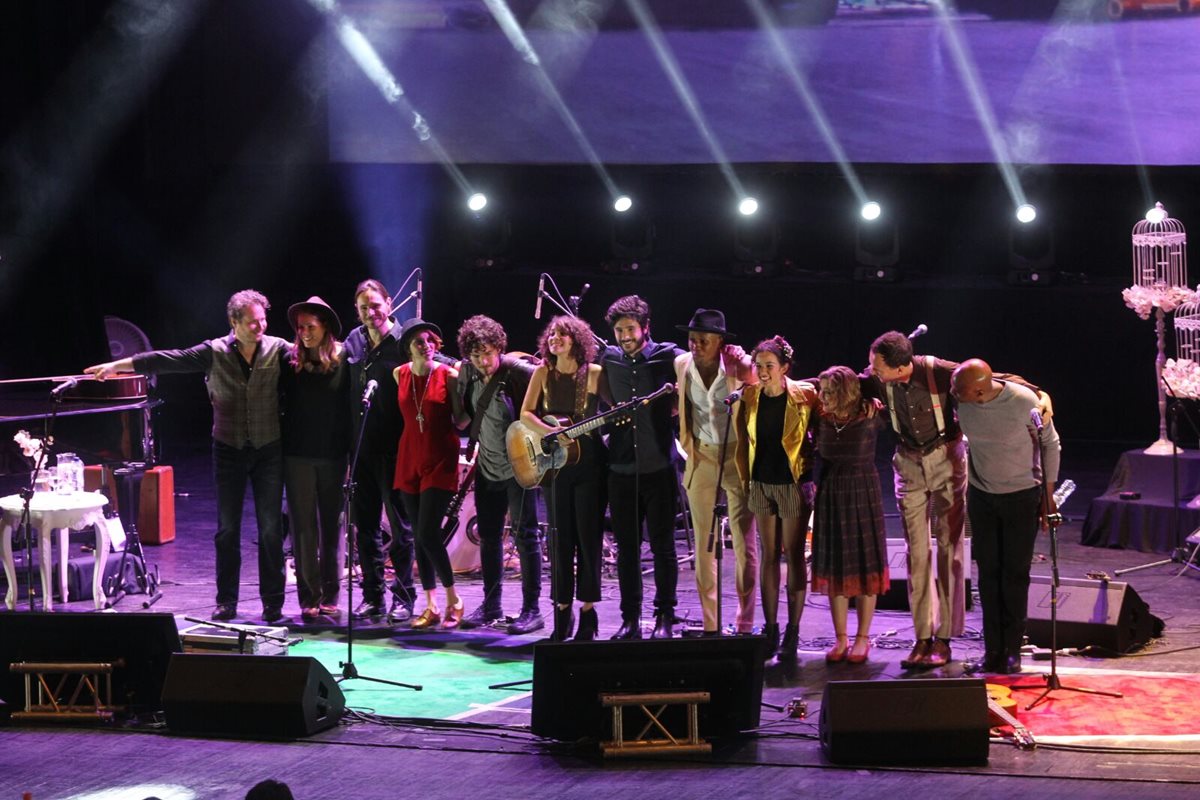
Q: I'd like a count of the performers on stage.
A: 12